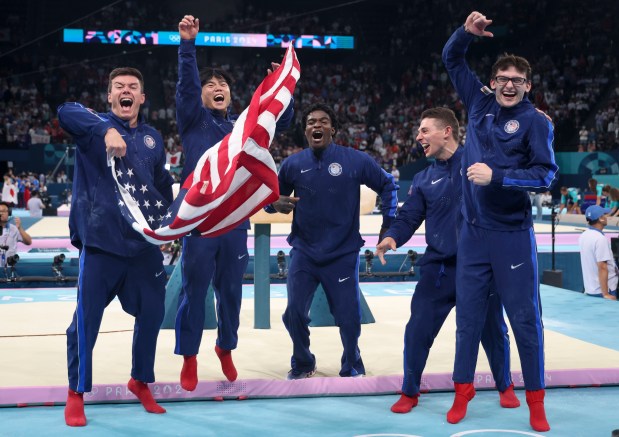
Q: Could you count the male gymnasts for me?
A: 5